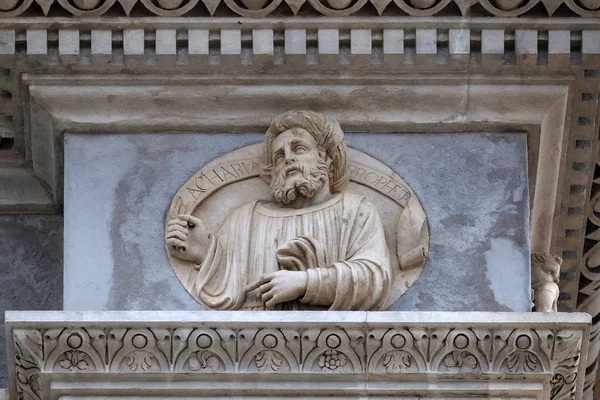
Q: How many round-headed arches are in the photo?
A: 8